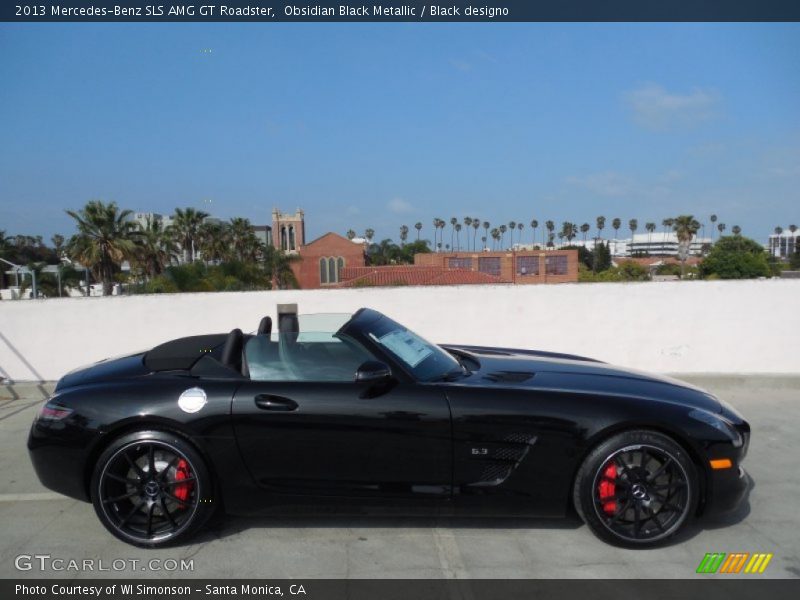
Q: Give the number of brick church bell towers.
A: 1